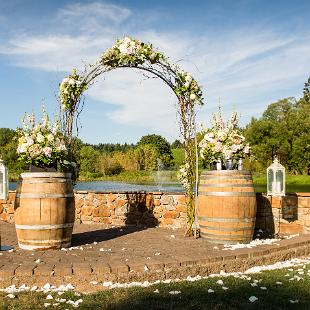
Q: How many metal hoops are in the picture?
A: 14